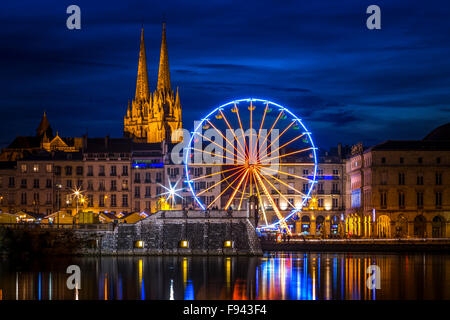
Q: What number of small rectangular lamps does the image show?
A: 3